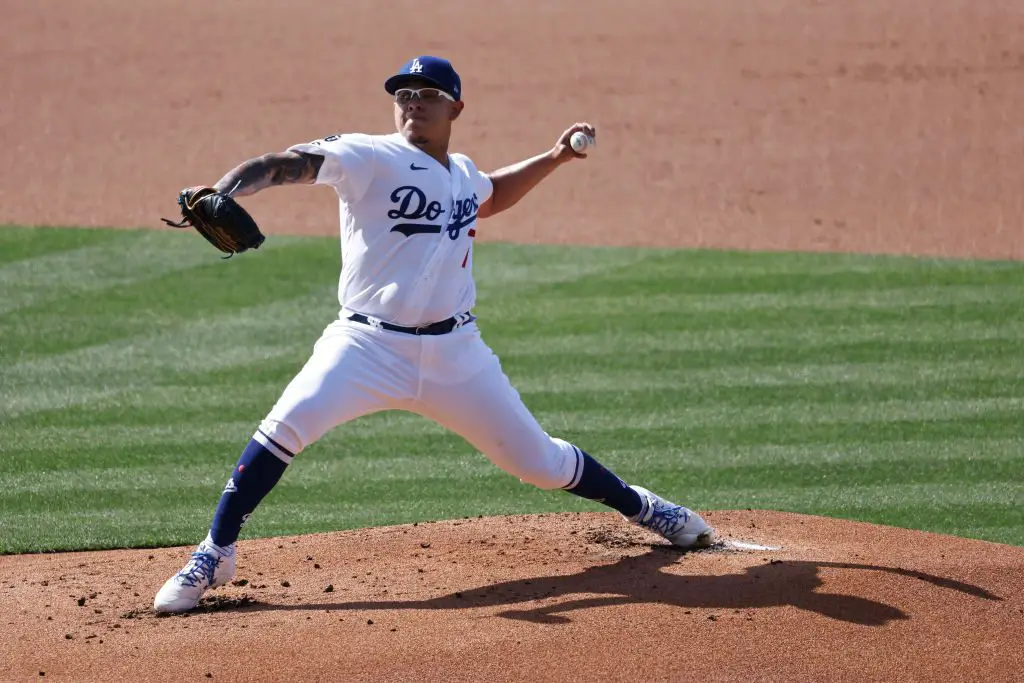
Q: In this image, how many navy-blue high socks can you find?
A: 2